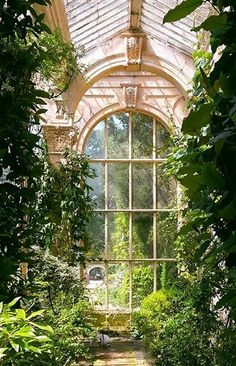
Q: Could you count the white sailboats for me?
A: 0